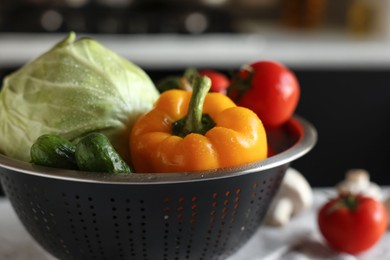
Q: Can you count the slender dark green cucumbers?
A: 2